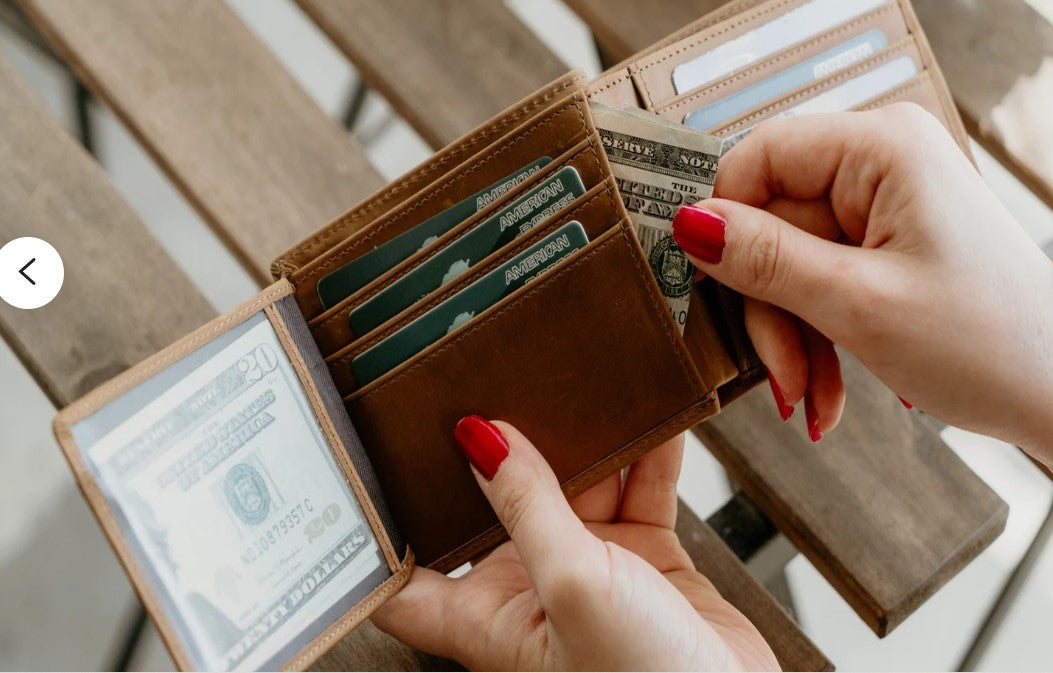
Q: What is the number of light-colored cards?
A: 3